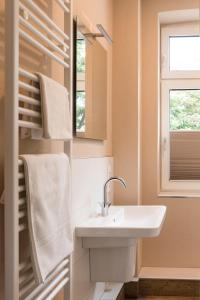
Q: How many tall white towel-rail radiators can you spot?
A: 1